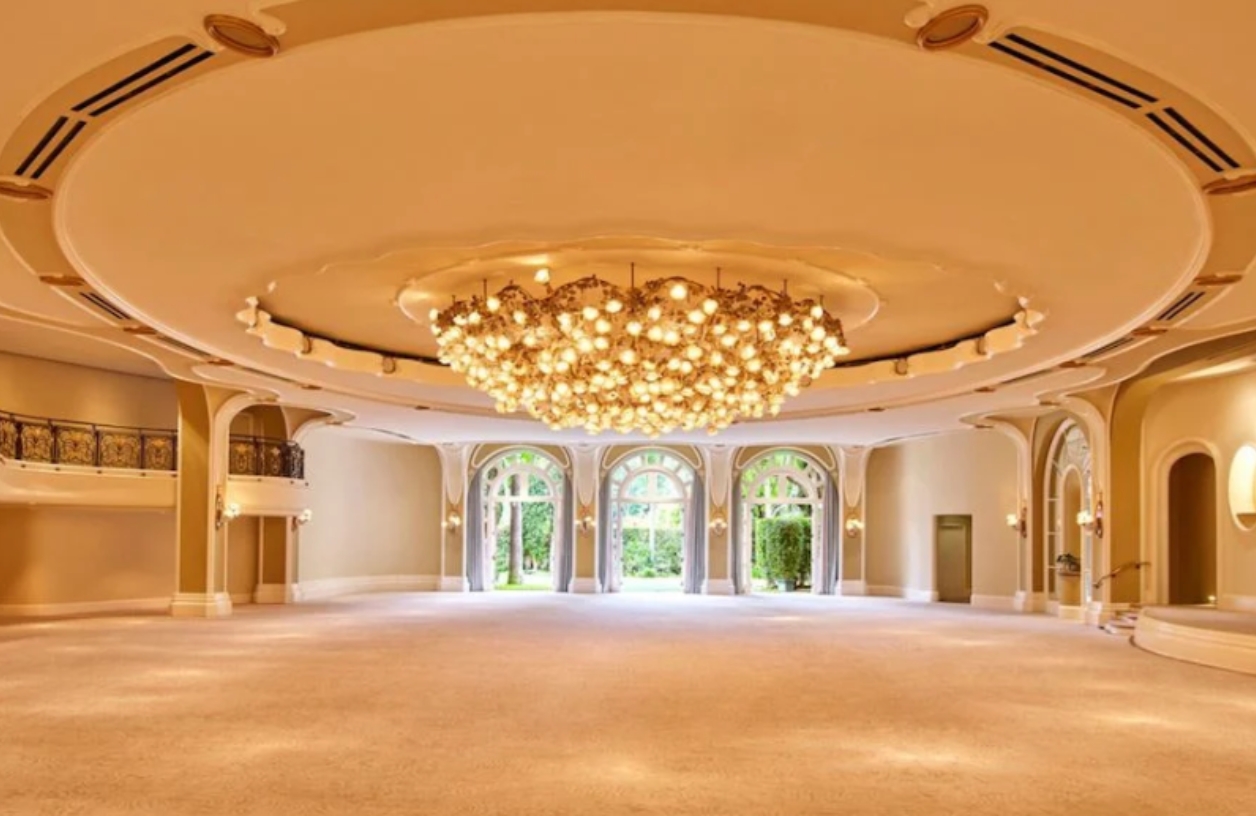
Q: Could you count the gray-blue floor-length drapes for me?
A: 6